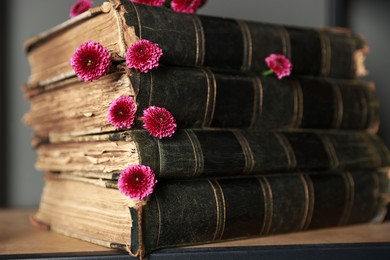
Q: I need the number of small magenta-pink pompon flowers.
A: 9